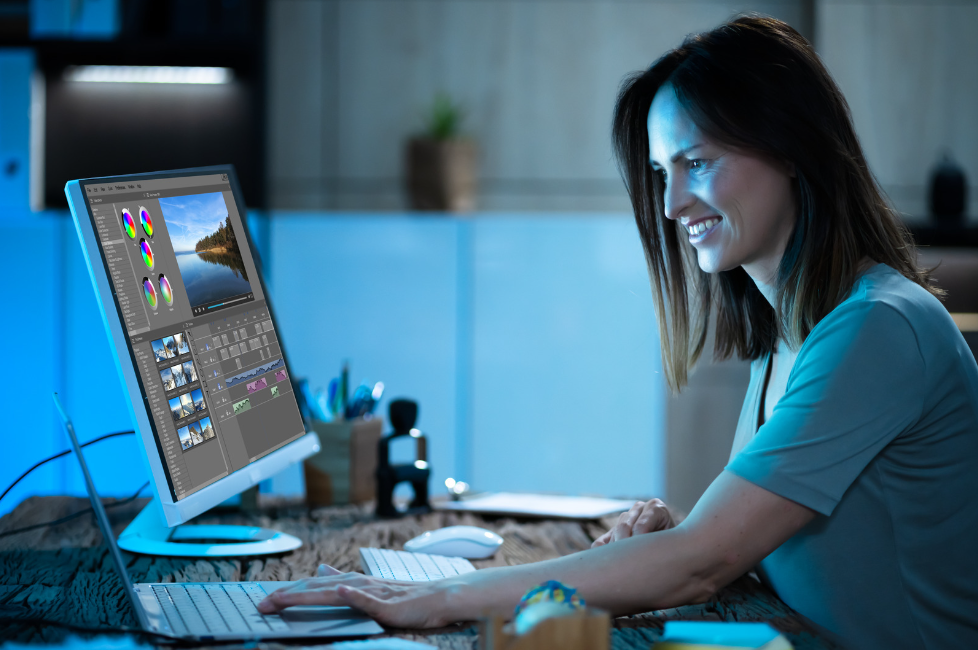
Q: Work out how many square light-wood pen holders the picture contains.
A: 1